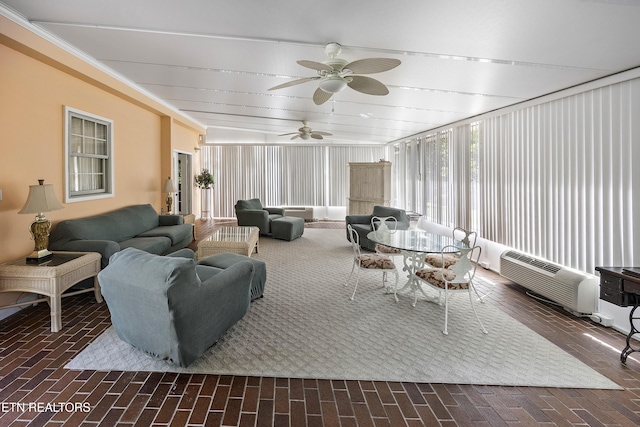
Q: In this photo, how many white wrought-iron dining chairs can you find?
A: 4